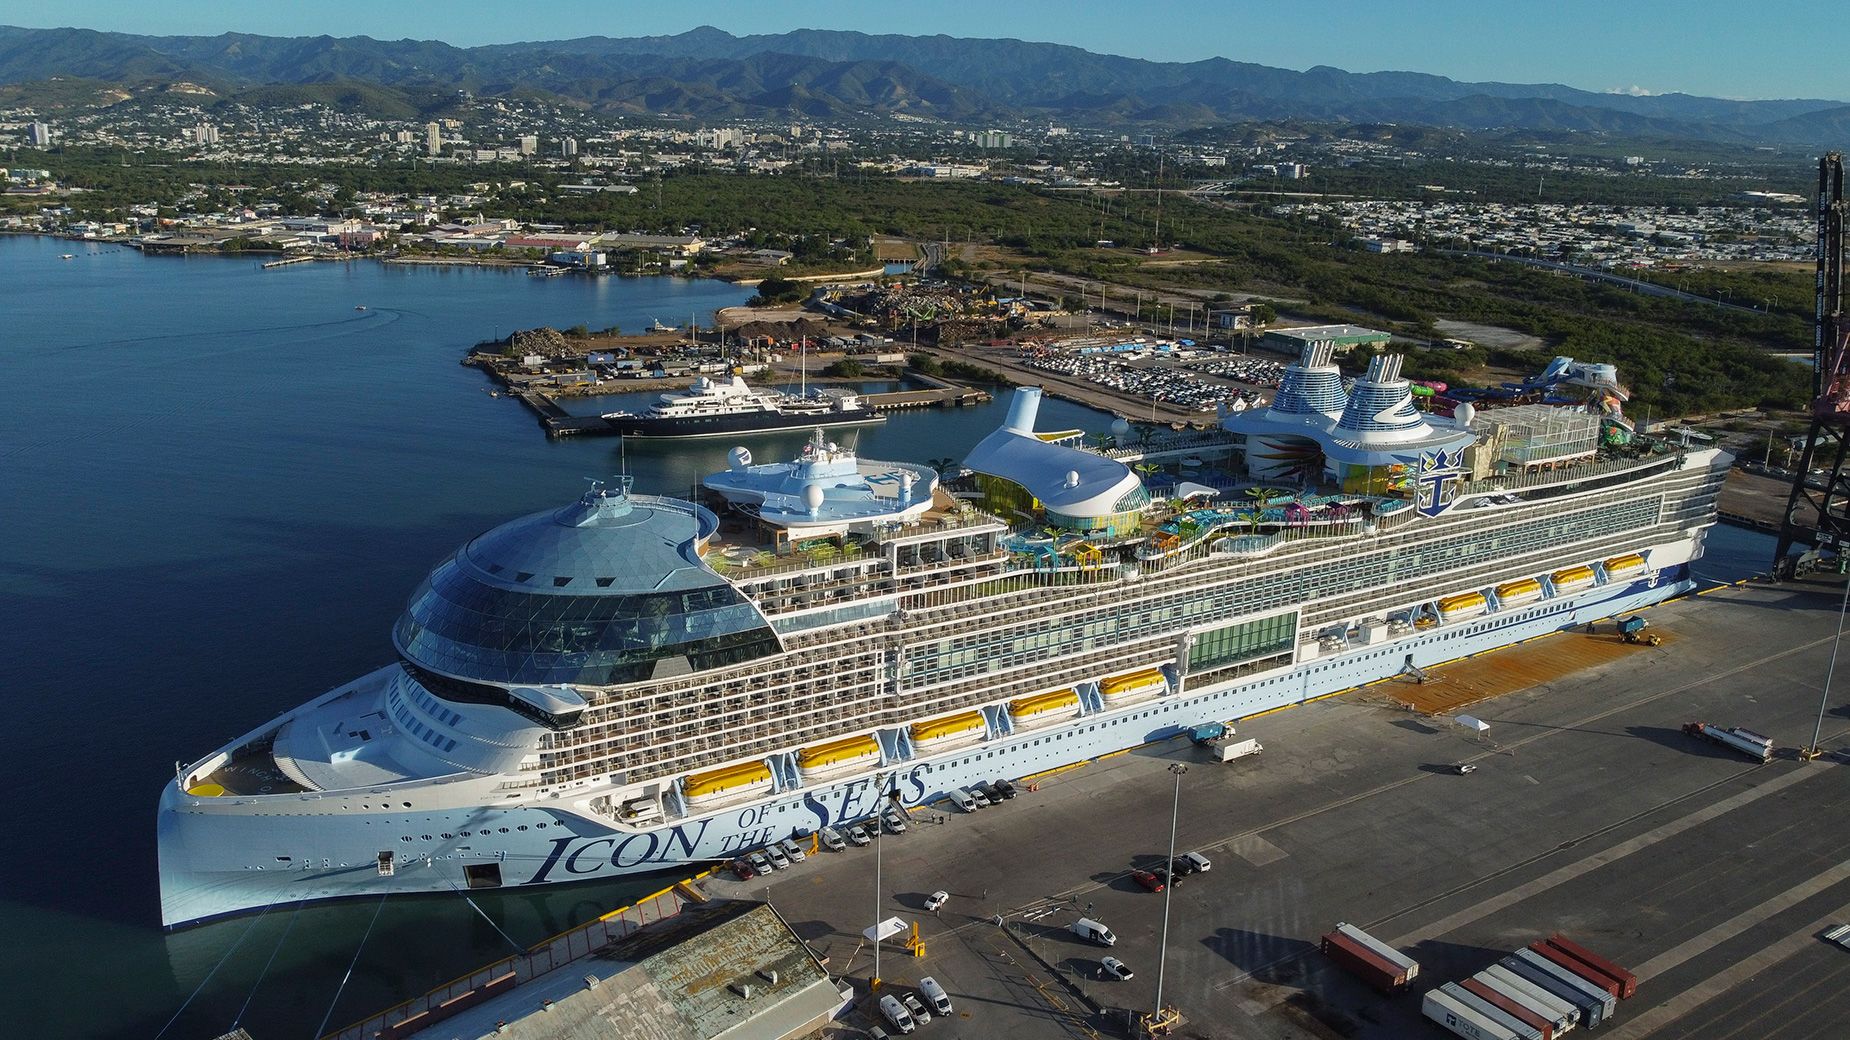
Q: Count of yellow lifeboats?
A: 9